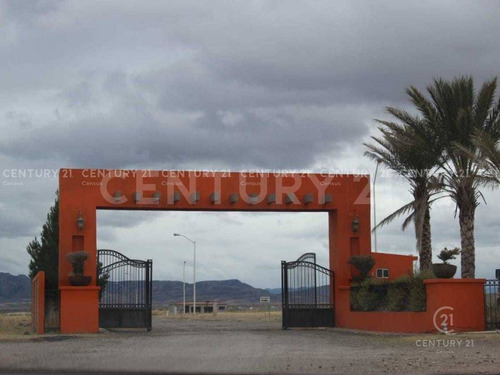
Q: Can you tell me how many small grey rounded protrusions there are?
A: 12